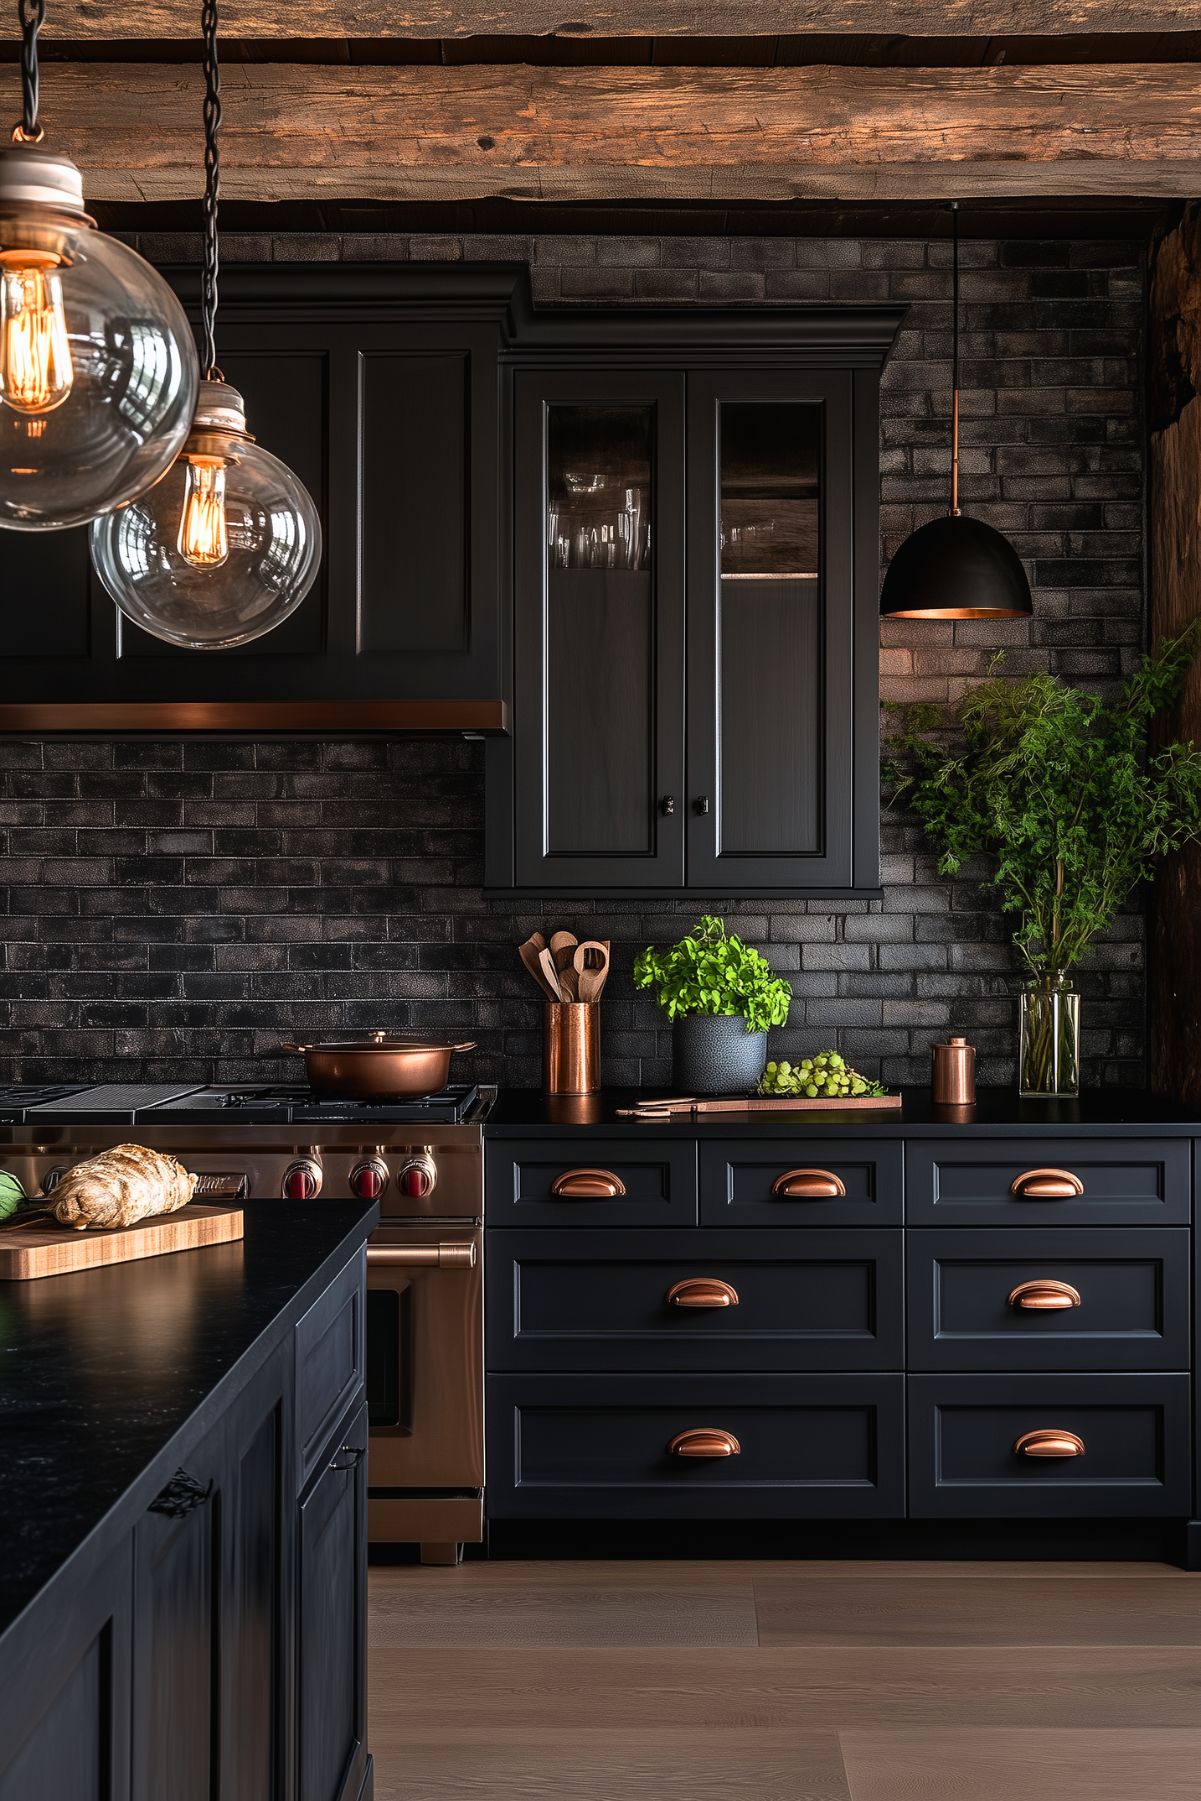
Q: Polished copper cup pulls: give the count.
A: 7